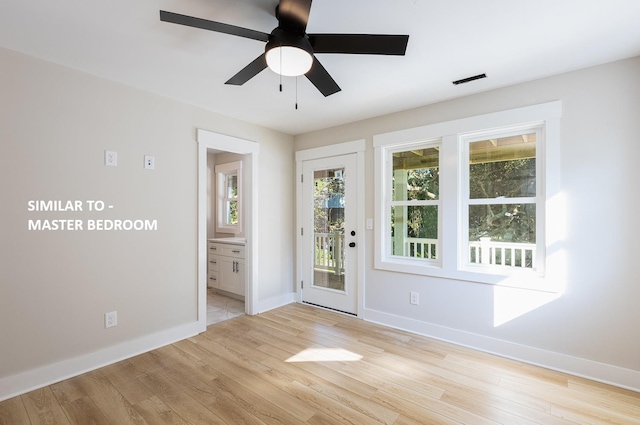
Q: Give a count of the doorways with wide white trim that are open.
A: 1